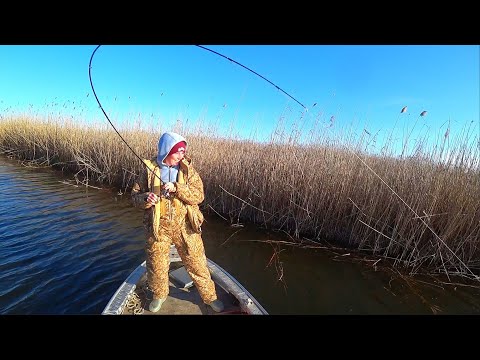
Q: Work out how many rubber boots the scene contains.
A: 2